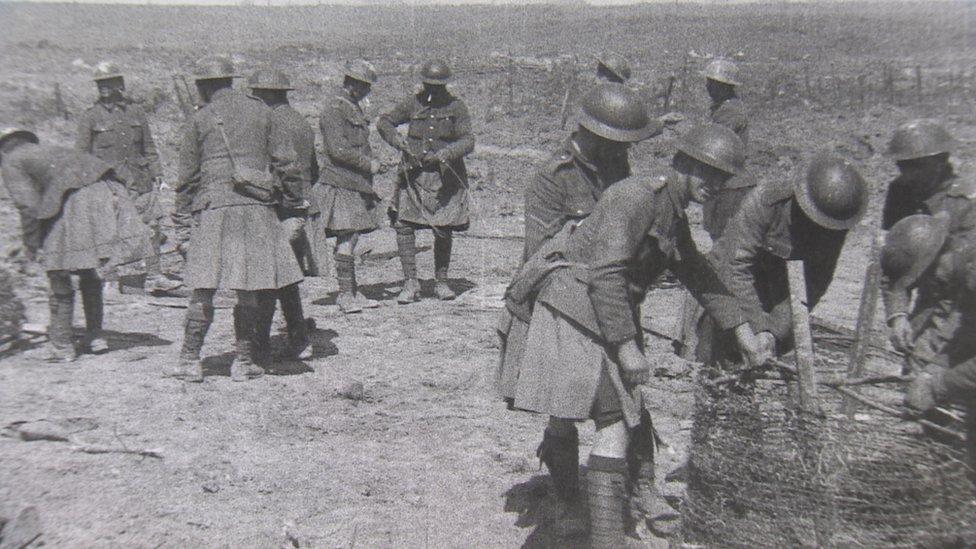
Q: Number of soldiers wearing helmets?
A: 13